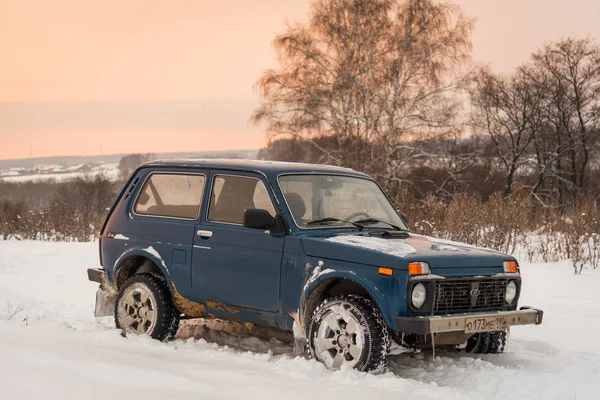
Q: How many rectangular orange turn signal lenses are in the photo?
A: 3